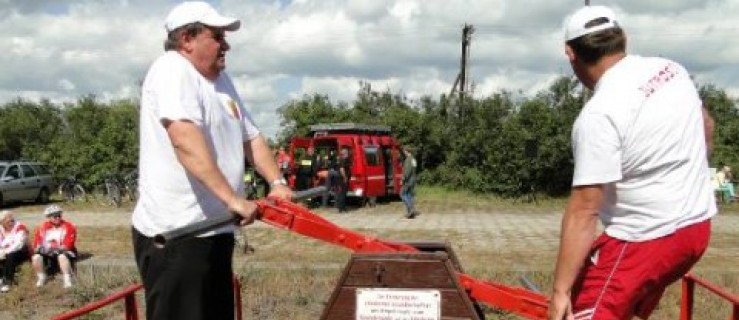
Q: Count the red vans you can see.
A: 1